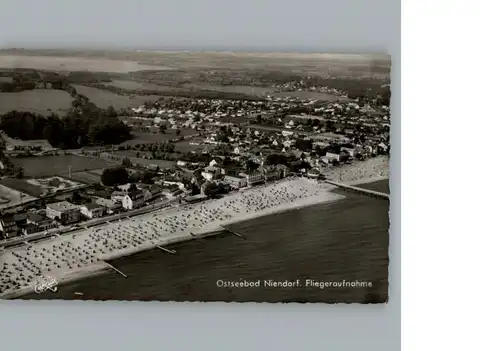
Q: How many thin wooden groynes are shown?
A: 3